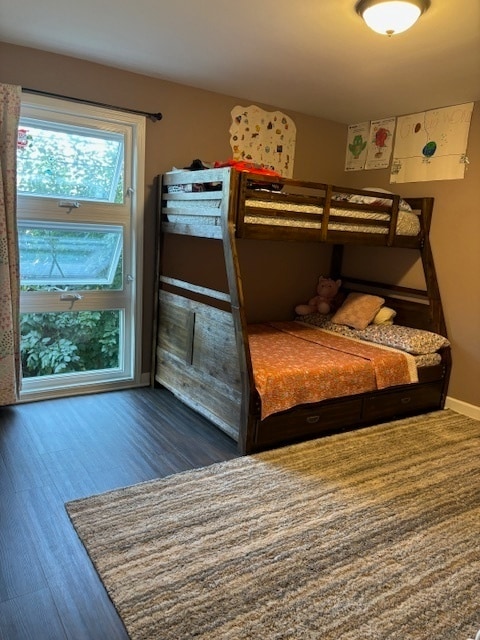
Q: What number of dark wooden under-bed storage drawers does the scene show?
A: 2